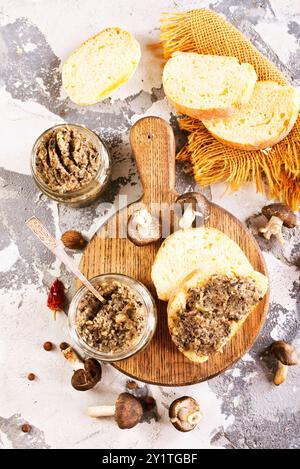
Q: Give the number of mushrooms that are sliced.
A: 0